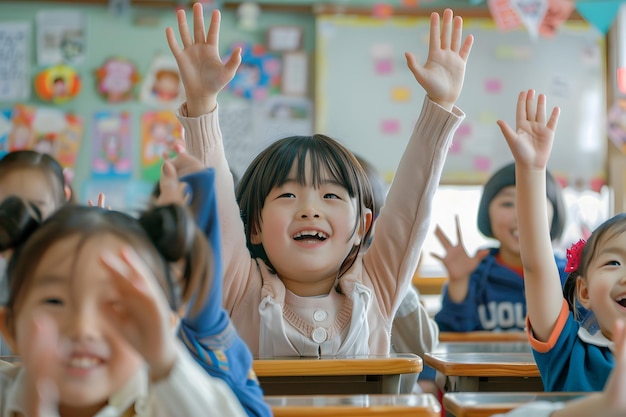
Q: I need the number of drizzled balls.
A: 0